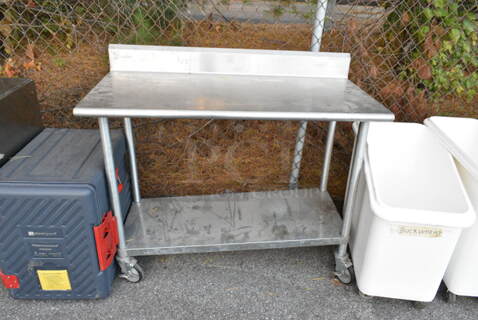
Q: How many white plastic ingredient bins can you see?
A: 2